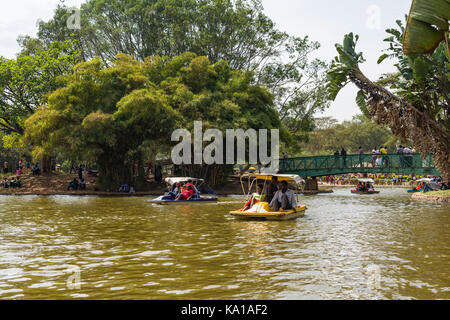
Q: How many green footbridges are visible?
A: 1